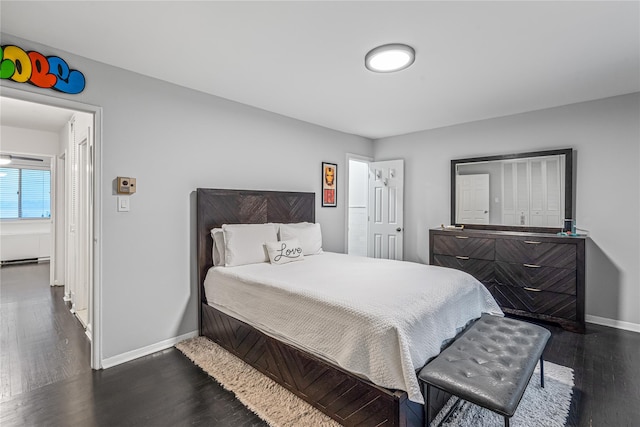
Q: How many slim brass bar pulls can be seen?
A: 5